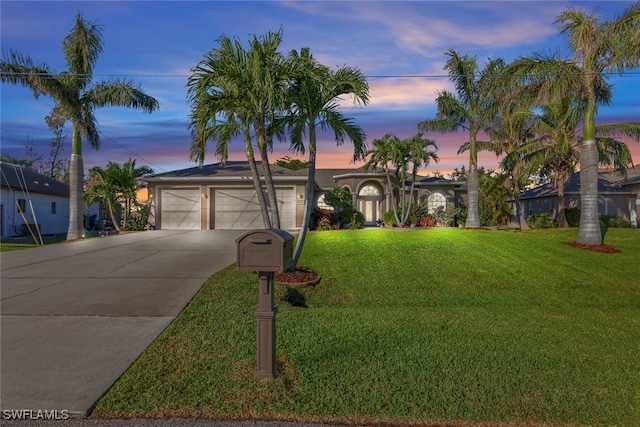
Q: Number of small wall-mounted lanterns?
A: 3